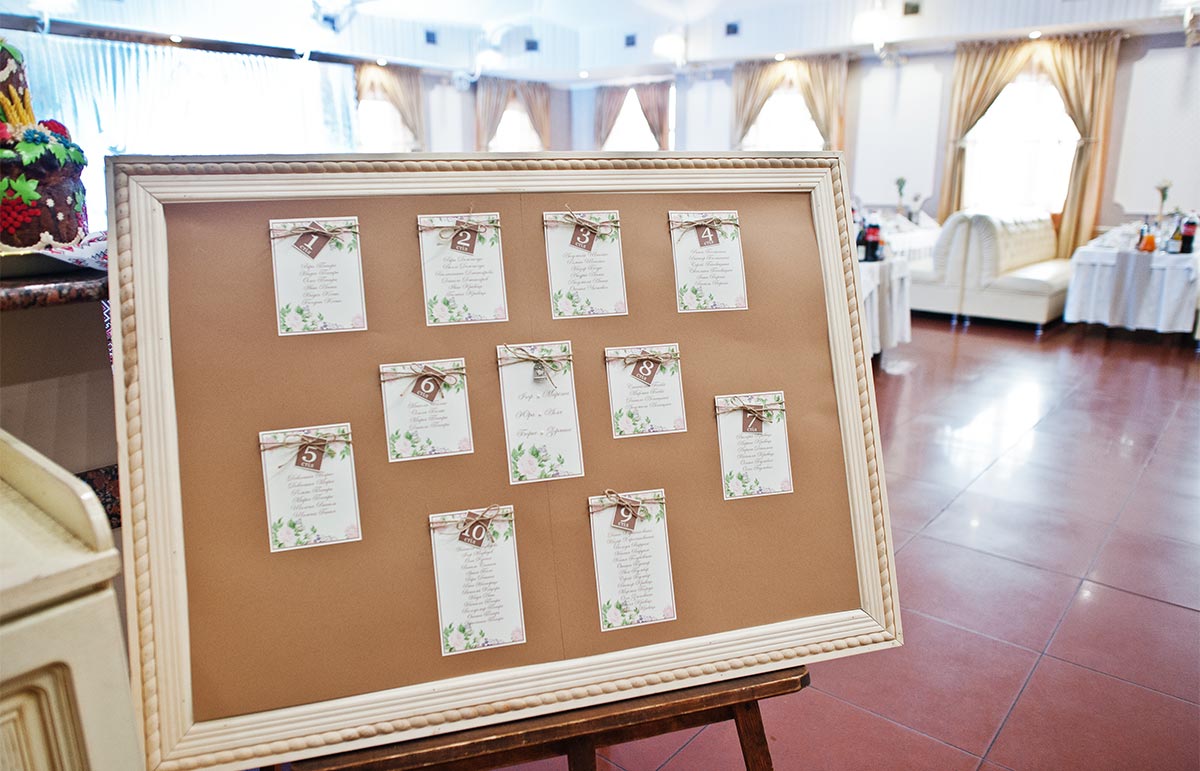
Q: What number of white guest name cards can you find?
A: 11